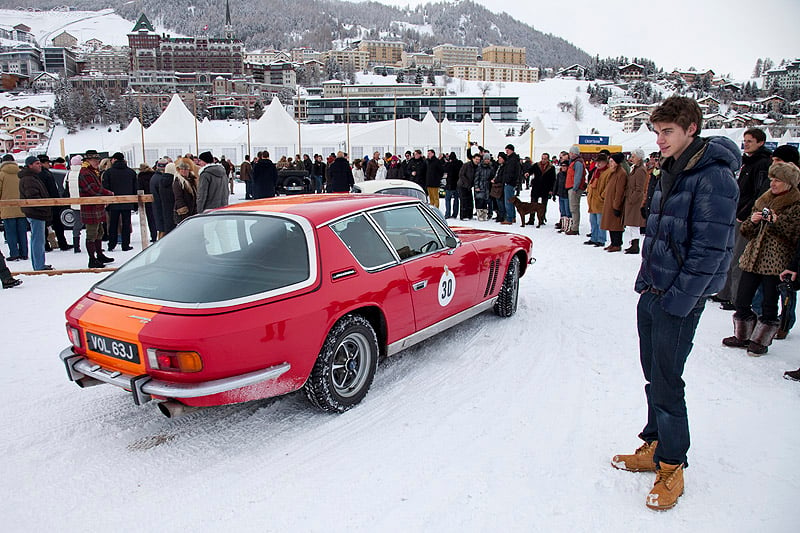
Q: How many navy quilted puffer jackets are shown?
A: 1